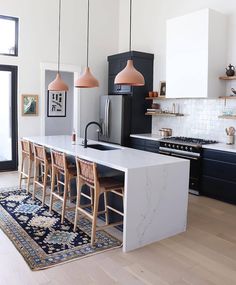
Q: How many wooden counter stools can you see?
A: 4